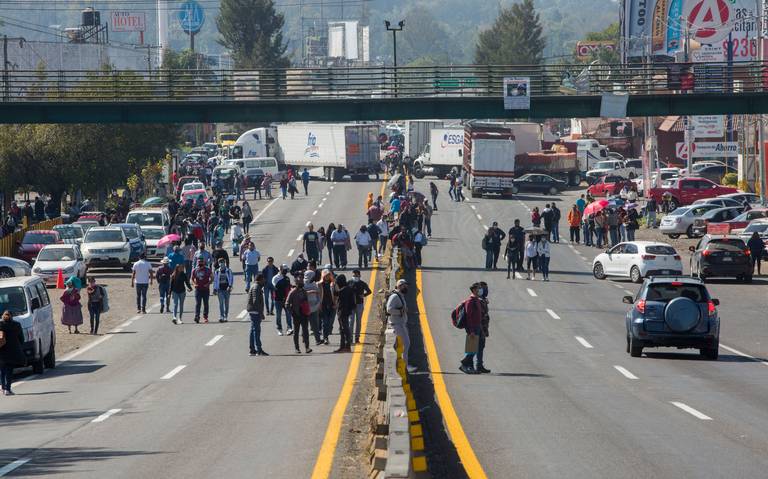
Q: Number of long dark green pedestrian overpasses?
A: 1